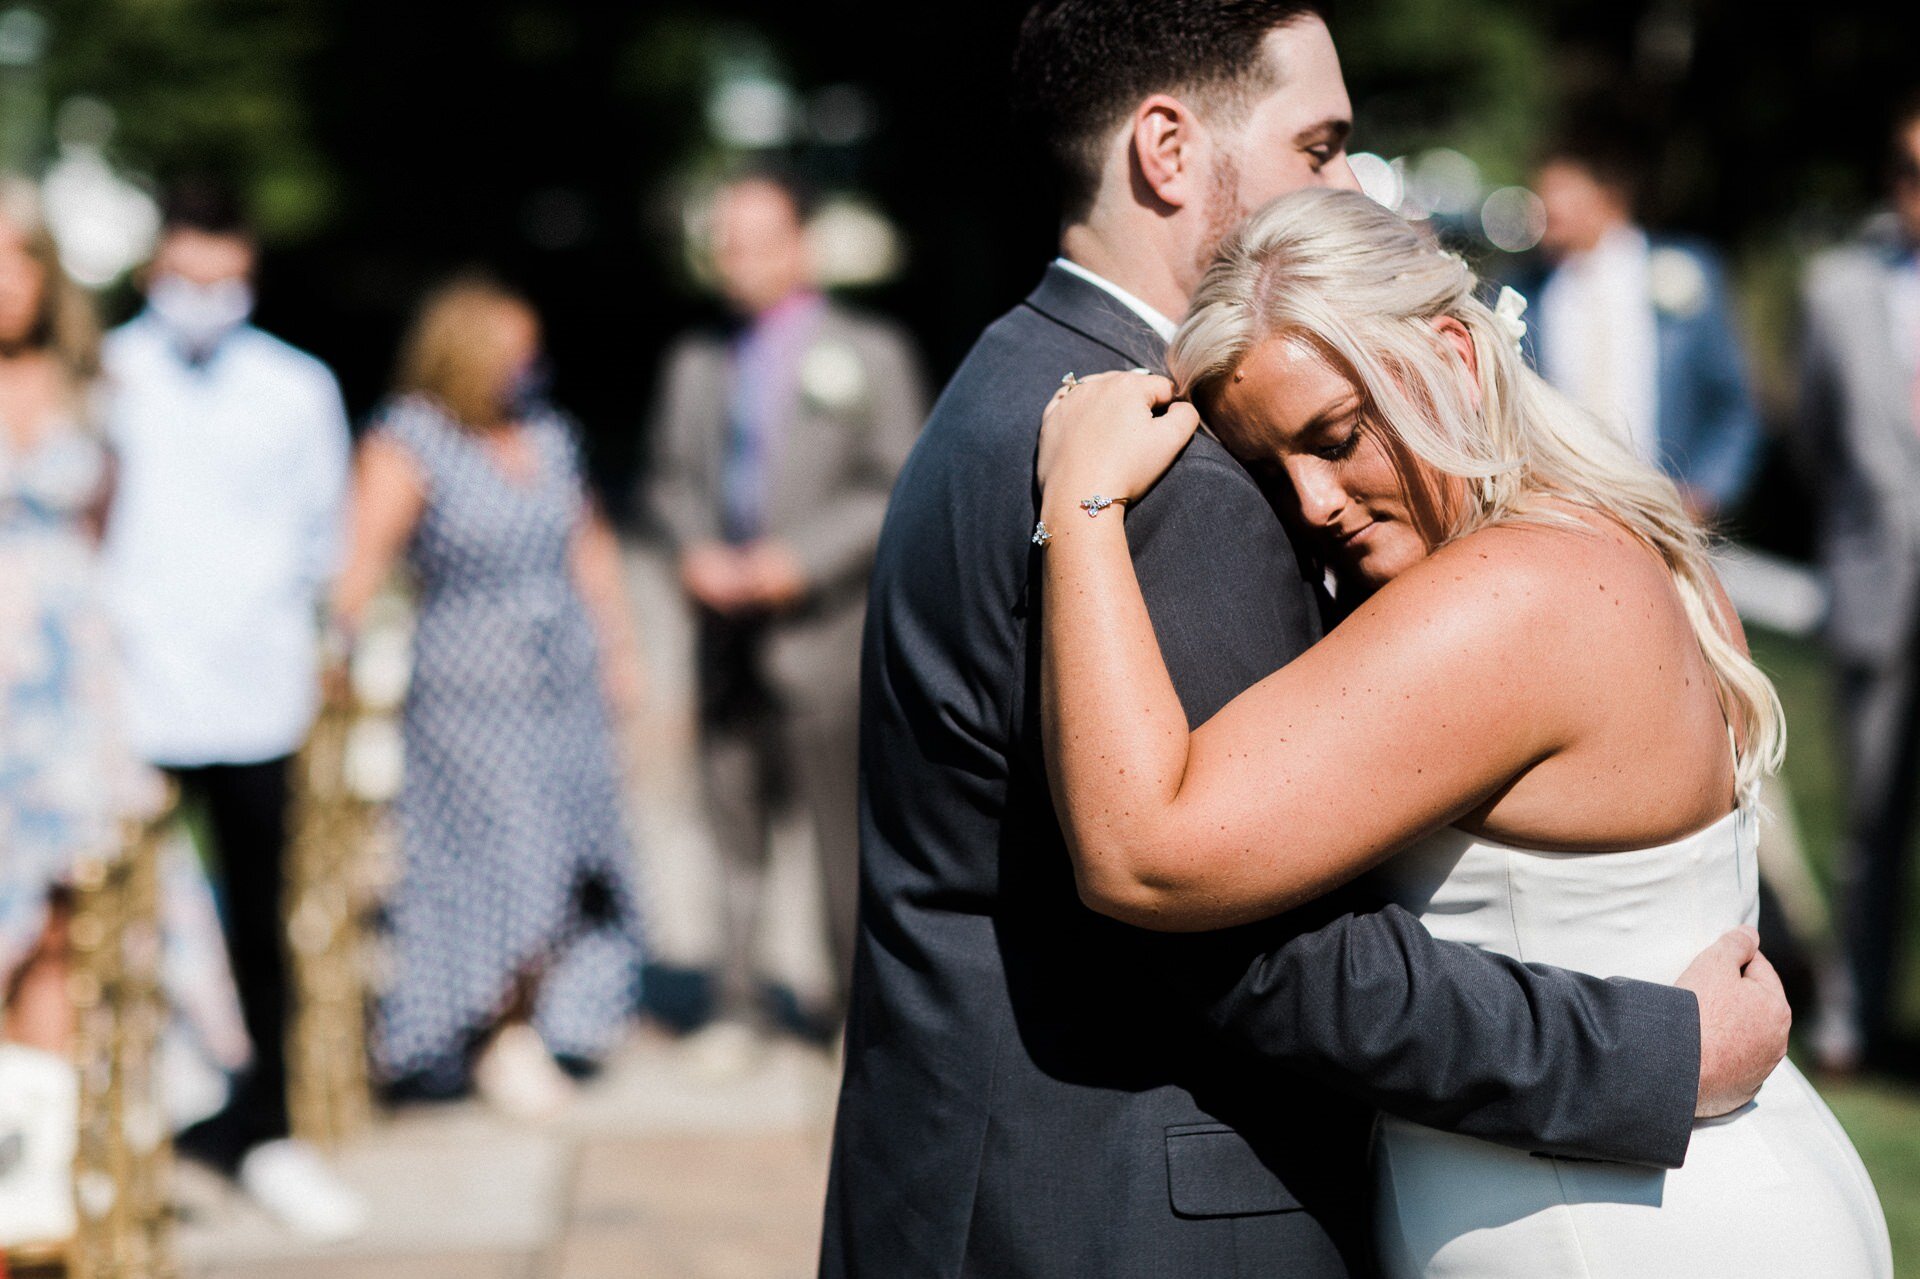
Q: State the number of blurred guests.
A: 6